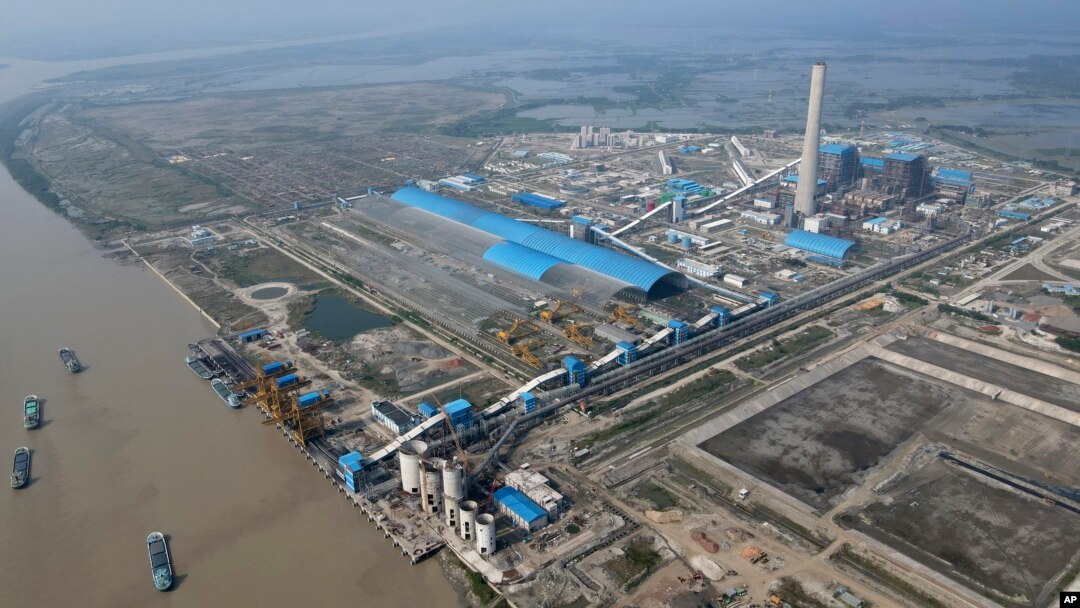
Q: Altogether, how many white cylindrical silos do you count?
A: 5